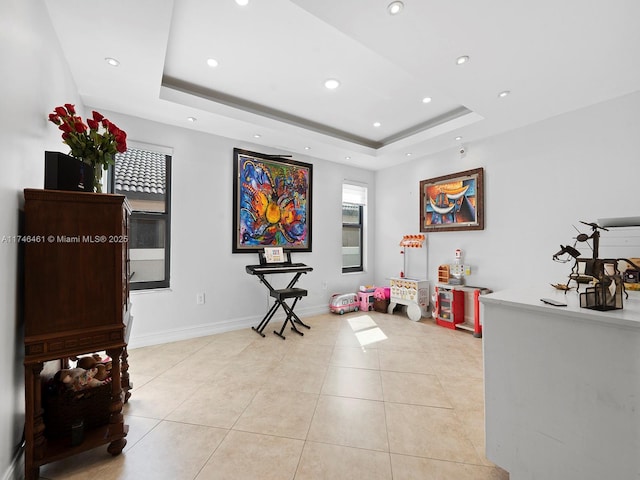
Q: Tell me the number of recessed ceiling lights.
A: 15